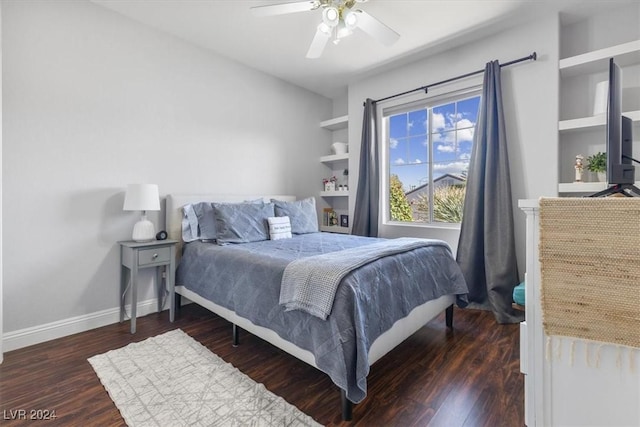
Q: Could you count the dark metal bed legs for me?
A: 4